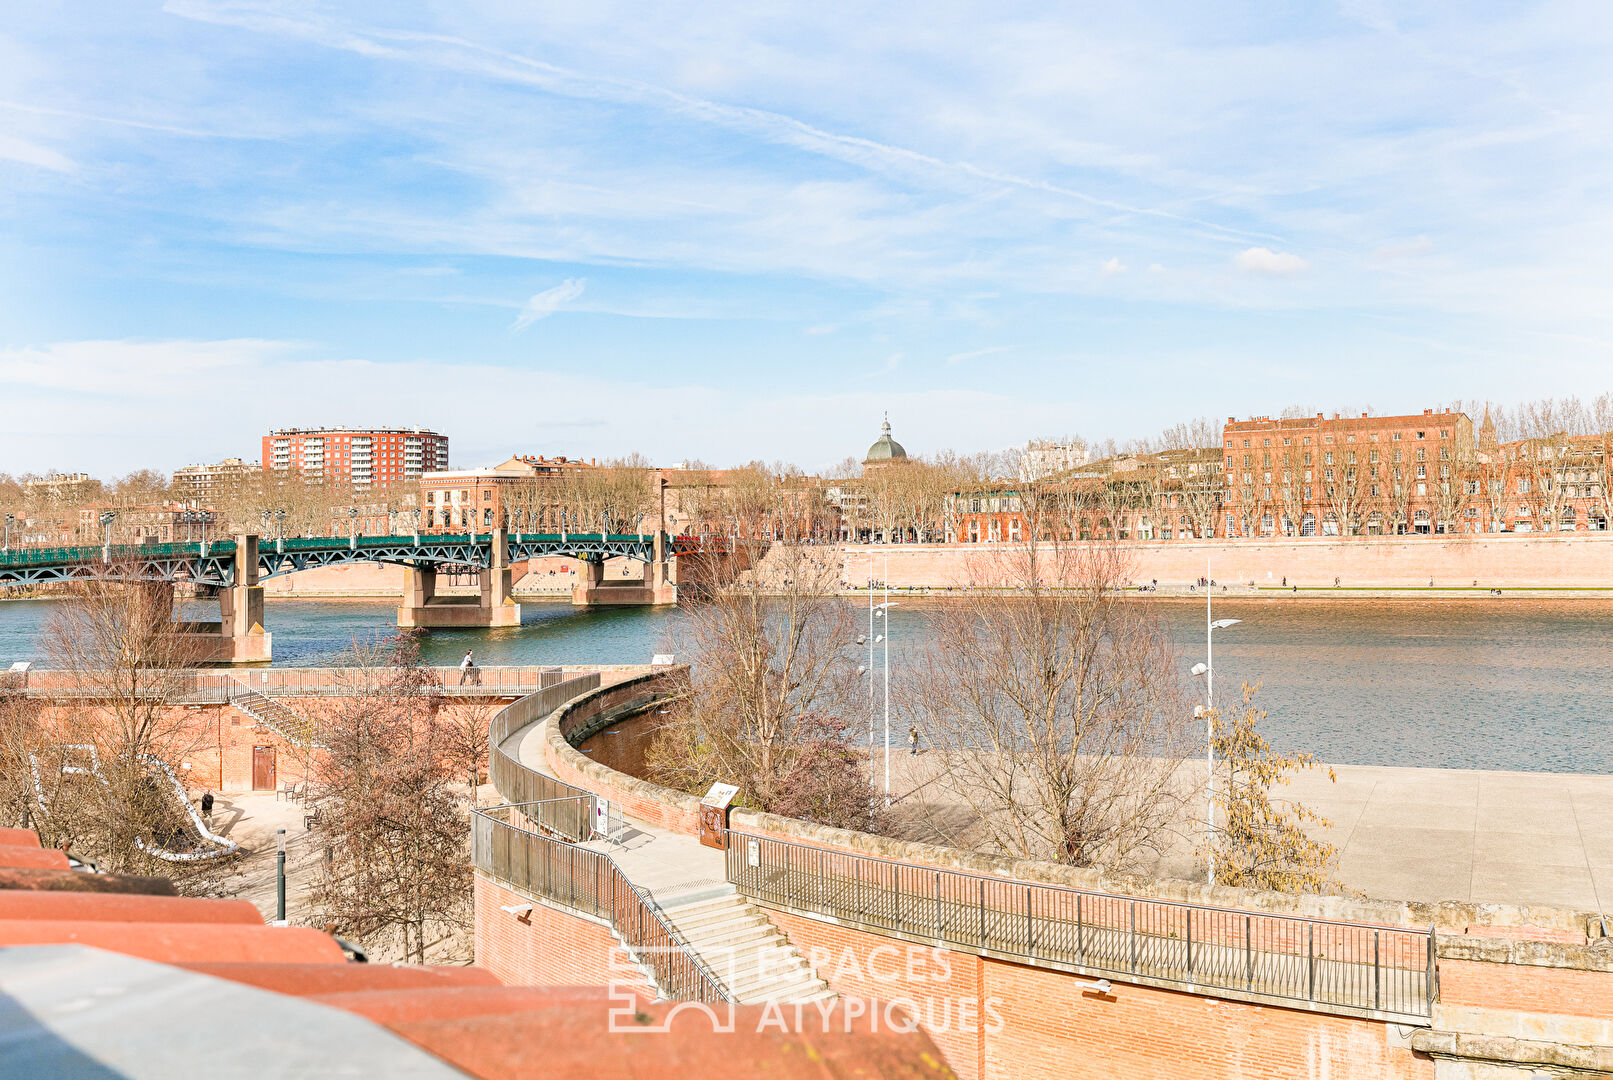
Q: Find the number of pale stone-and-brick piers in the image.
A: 3